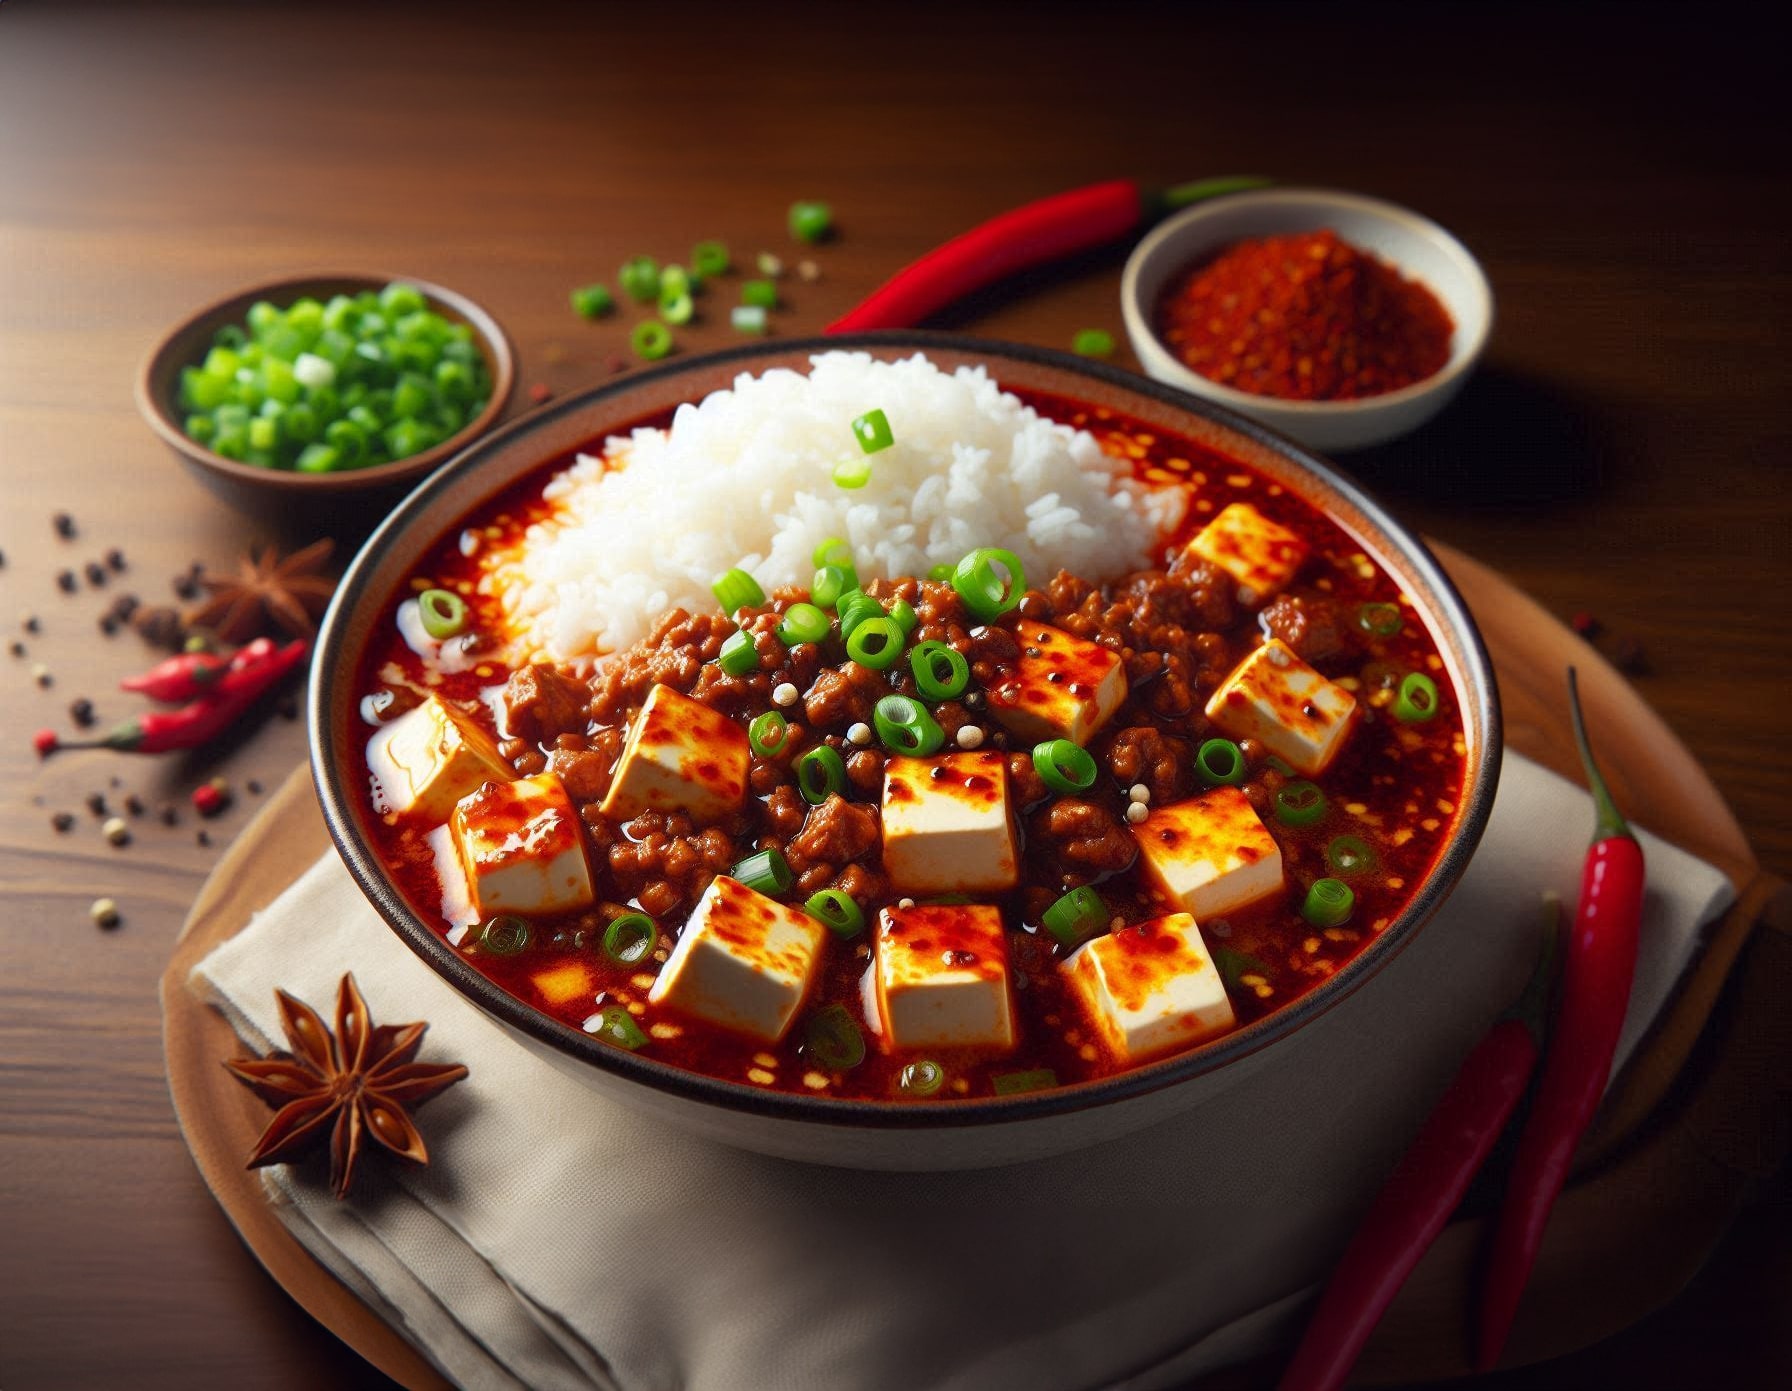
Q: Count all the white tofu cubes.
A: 11